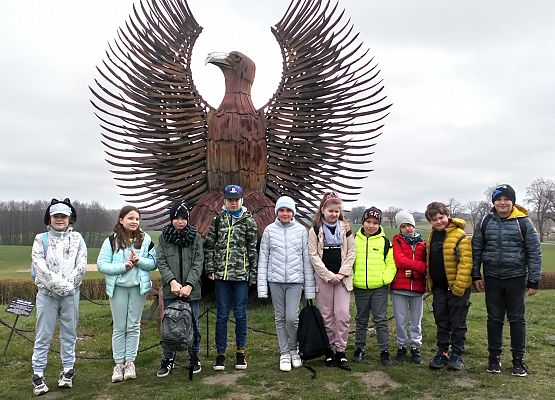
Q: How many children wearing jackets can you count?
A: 10